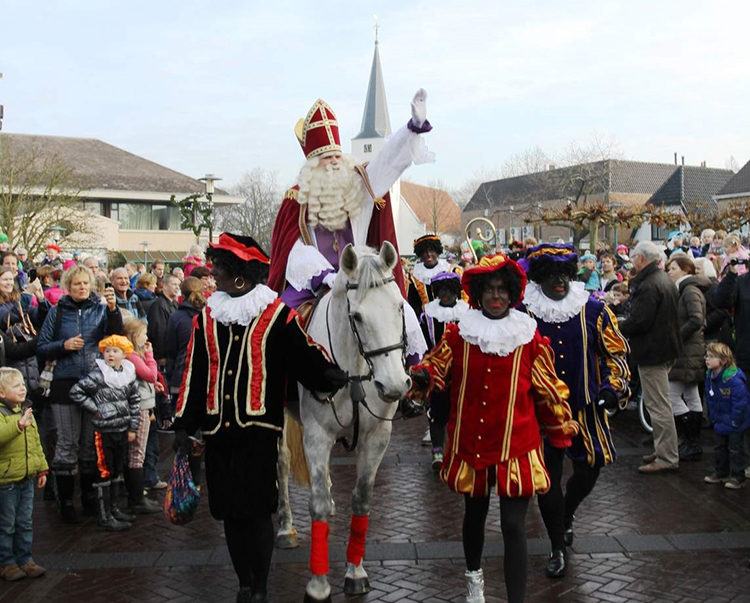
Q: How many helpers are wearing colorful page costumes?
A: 5